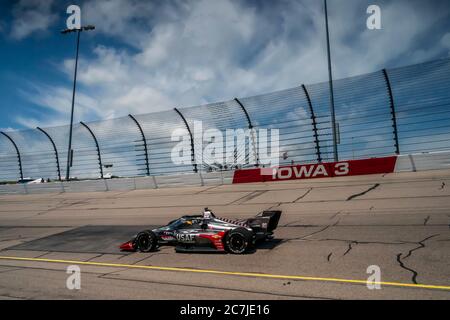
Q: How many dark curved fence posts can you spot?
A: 8